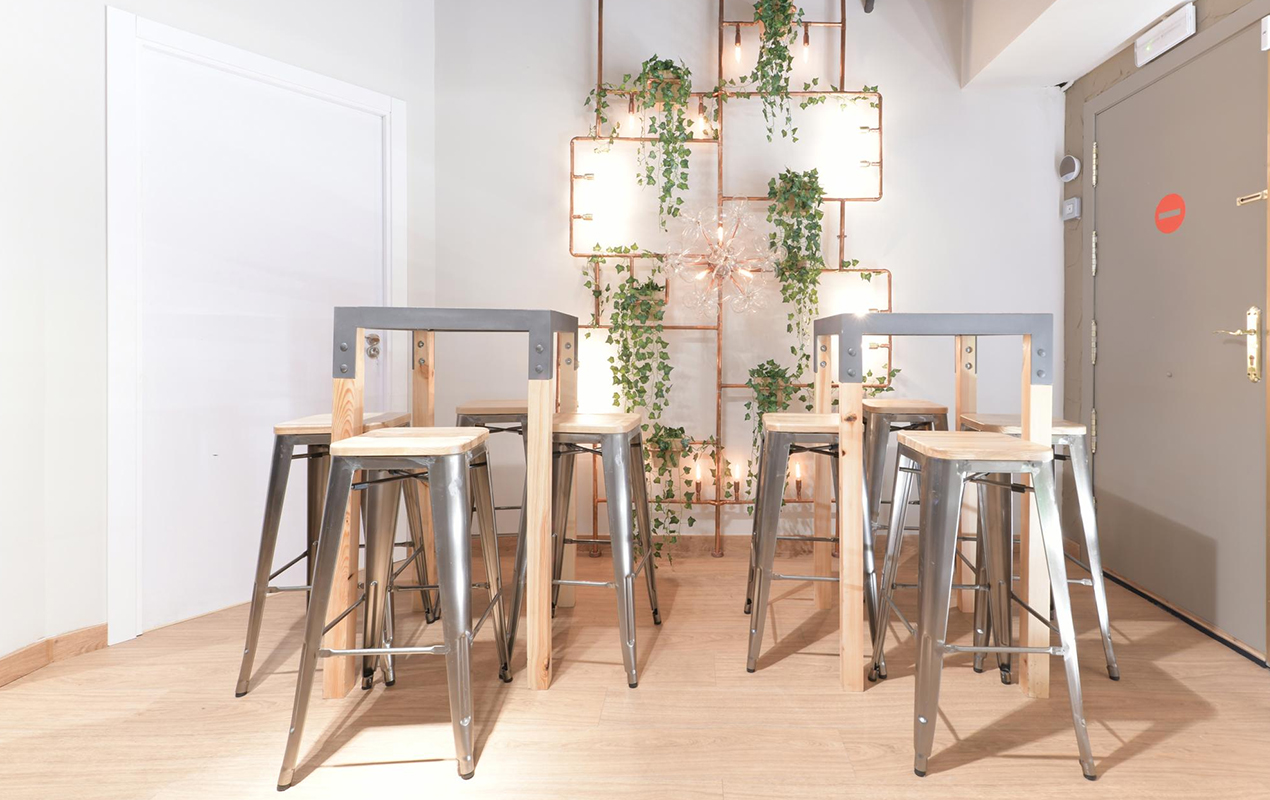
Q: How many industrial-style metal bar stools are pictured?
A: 8